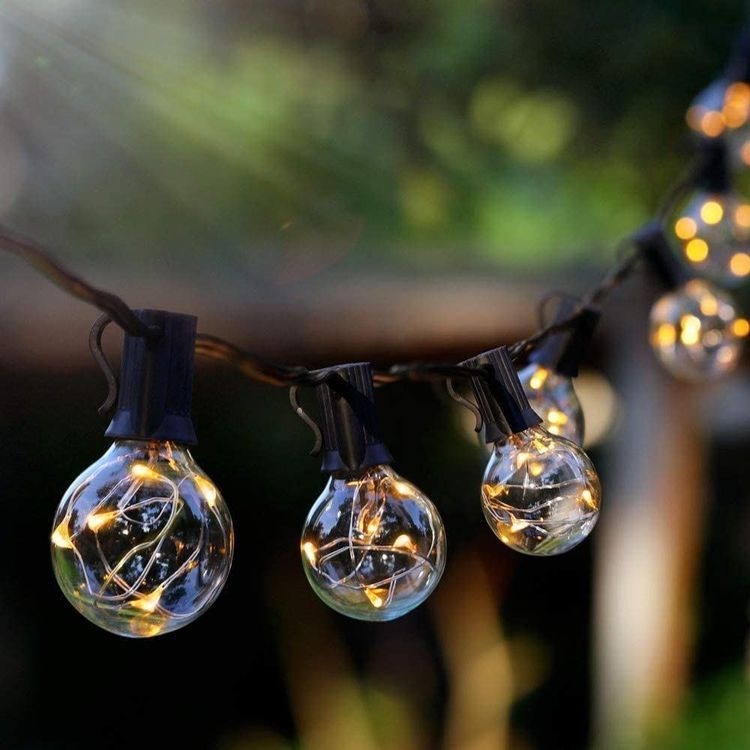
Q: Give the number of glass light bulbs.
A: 7